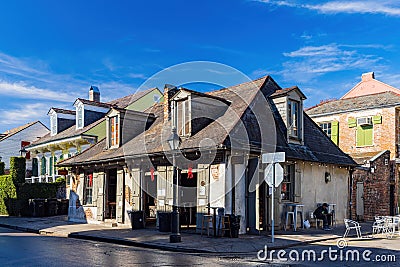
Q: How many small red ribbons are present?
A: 3